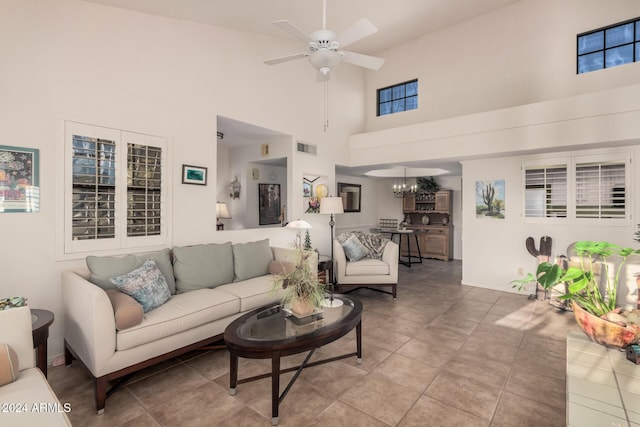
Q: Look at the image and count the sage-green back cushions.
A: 3